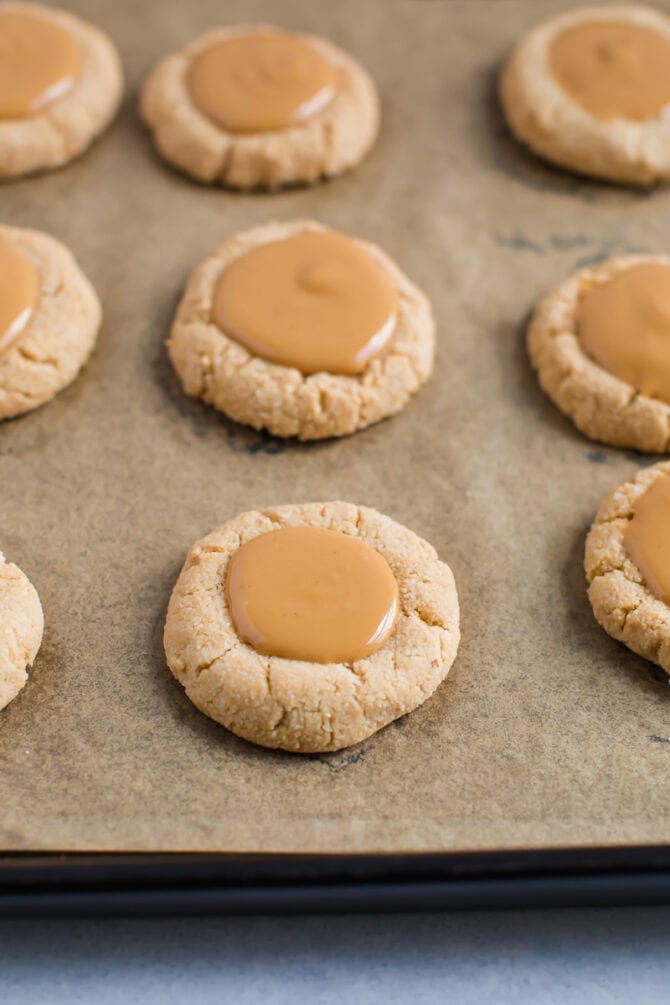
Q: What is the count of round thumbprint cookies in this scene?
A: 9